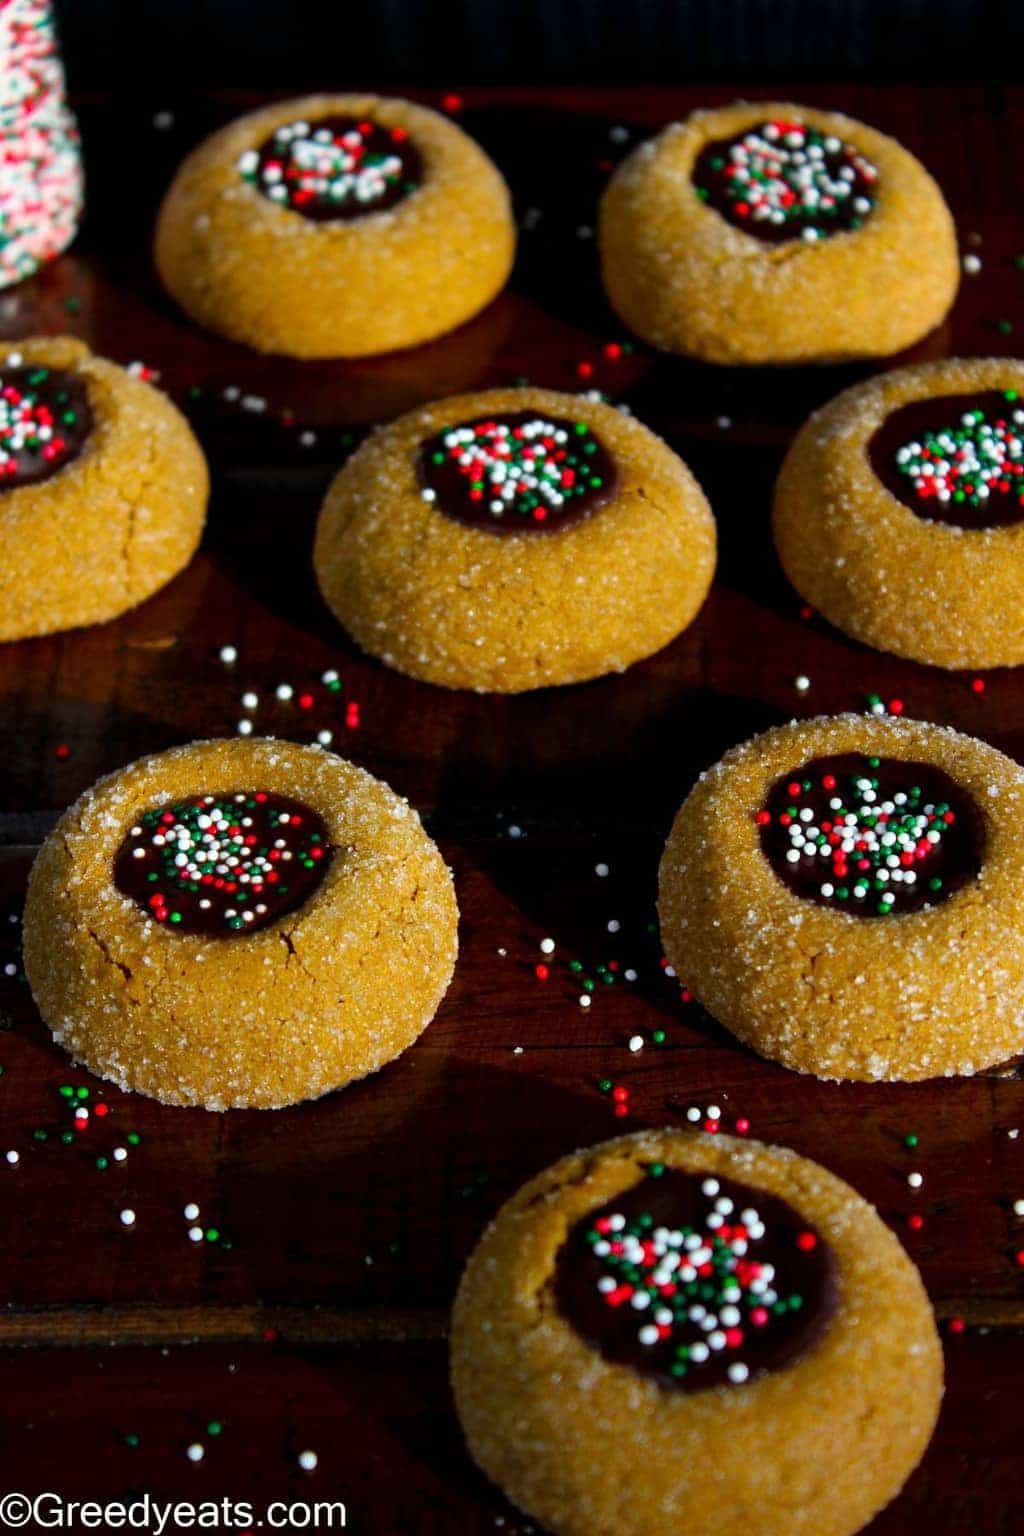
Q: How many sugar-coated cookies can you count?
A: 8